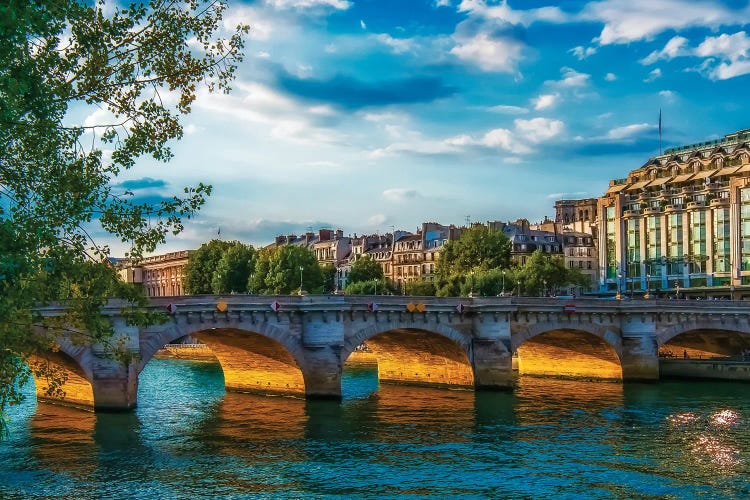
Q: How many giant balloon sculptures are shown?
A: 0